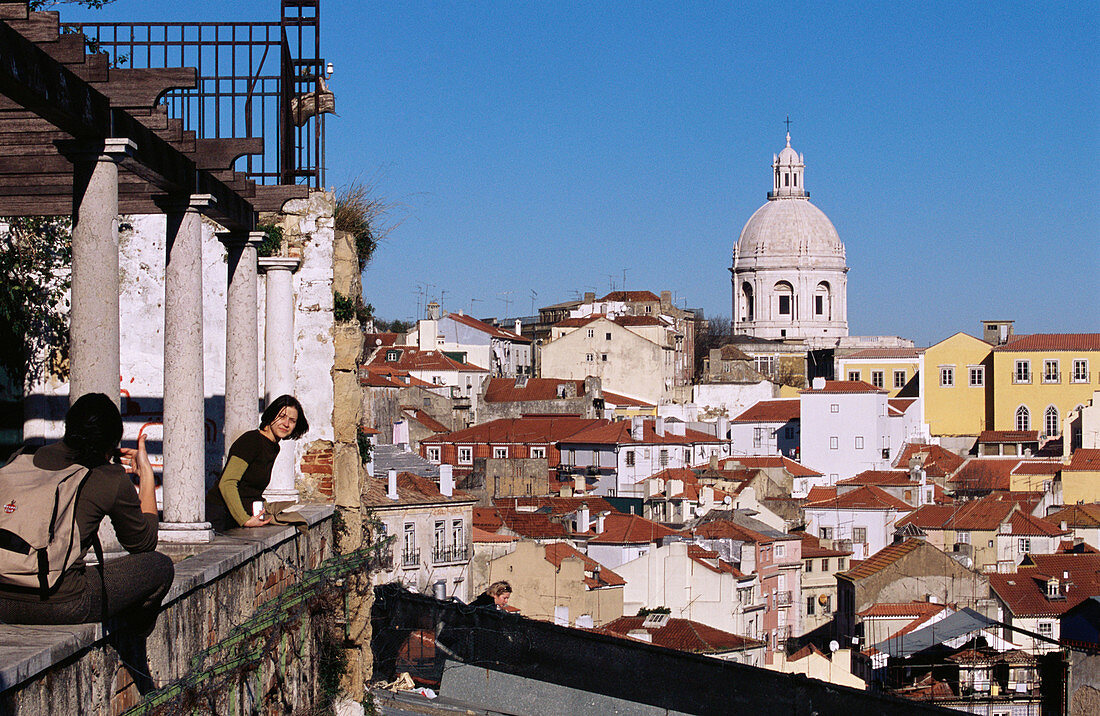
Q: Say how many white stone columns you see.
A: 4